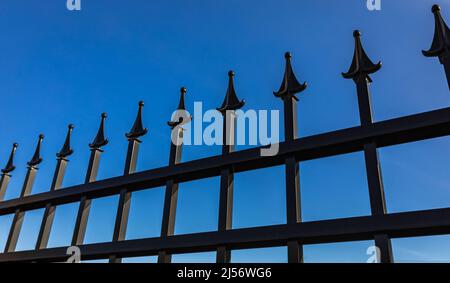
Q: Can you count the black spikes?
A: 10